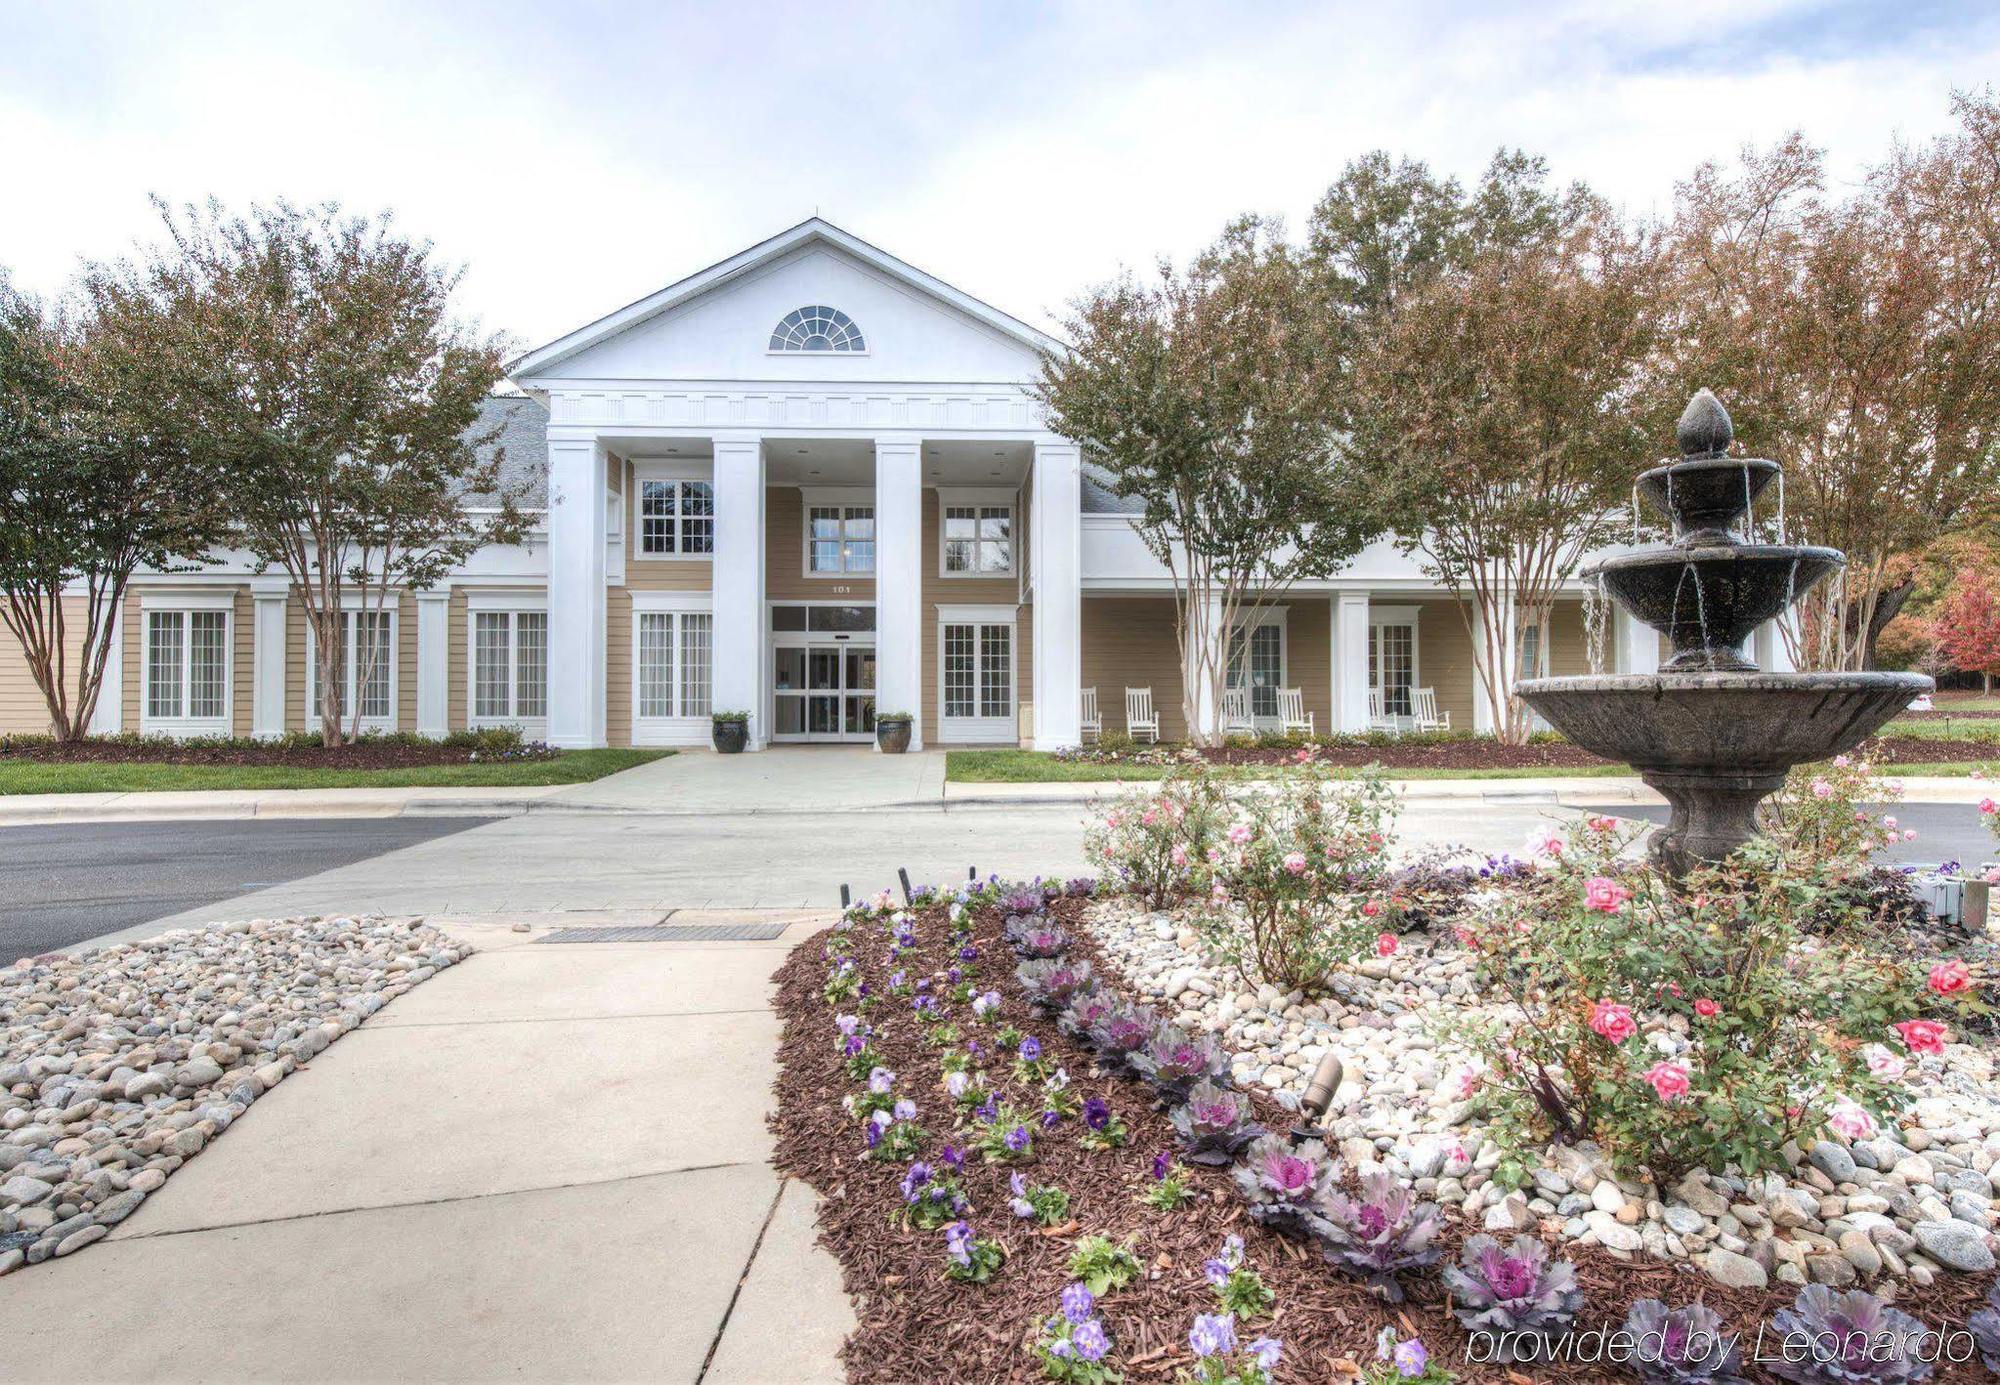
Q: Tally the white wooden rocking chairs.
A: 6